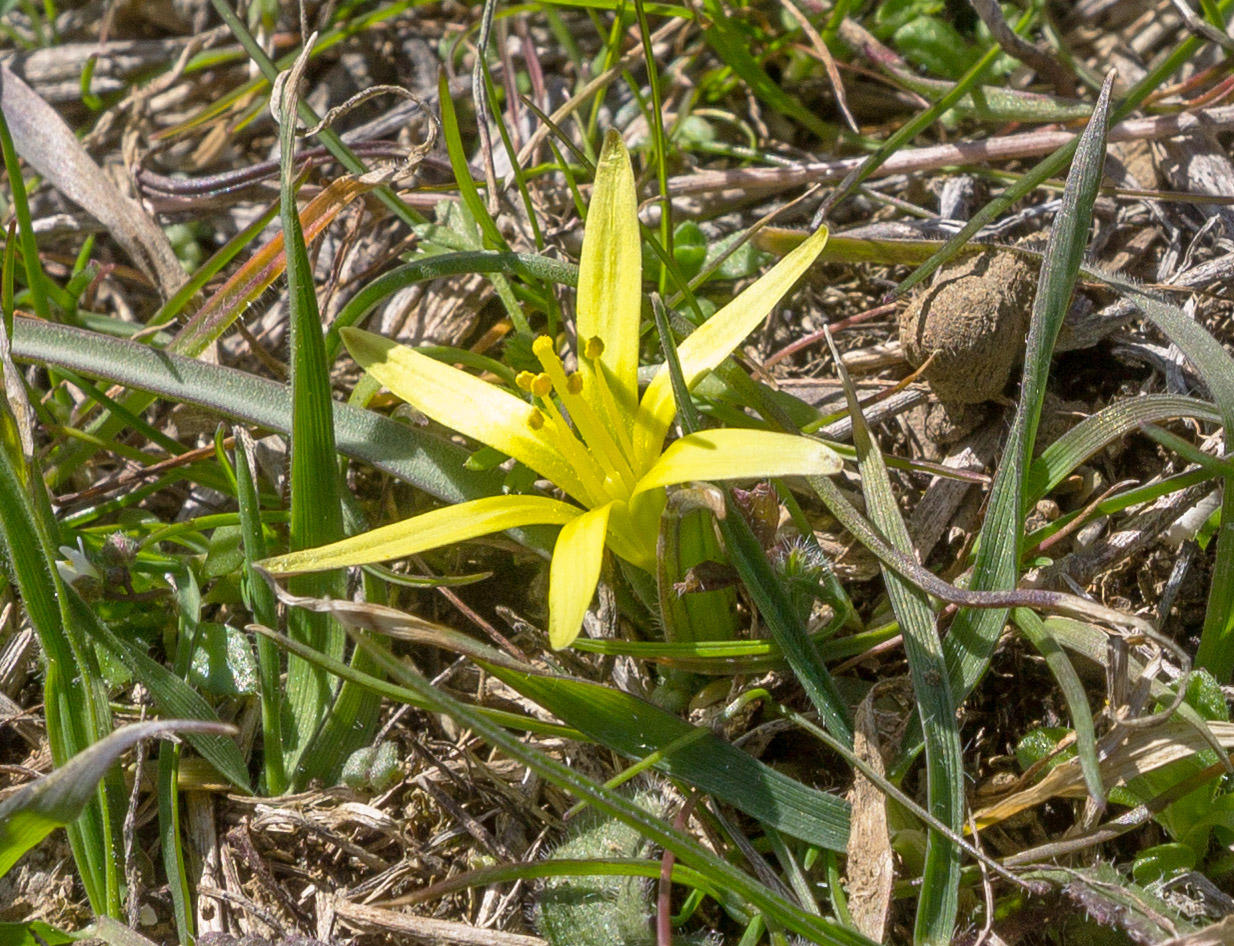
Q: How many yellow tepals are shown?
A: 6